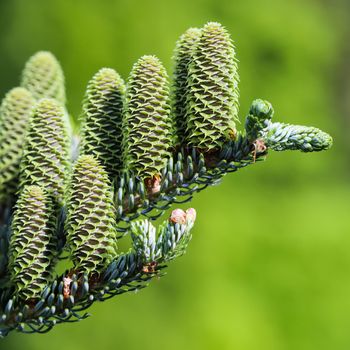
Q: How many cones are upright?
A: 9